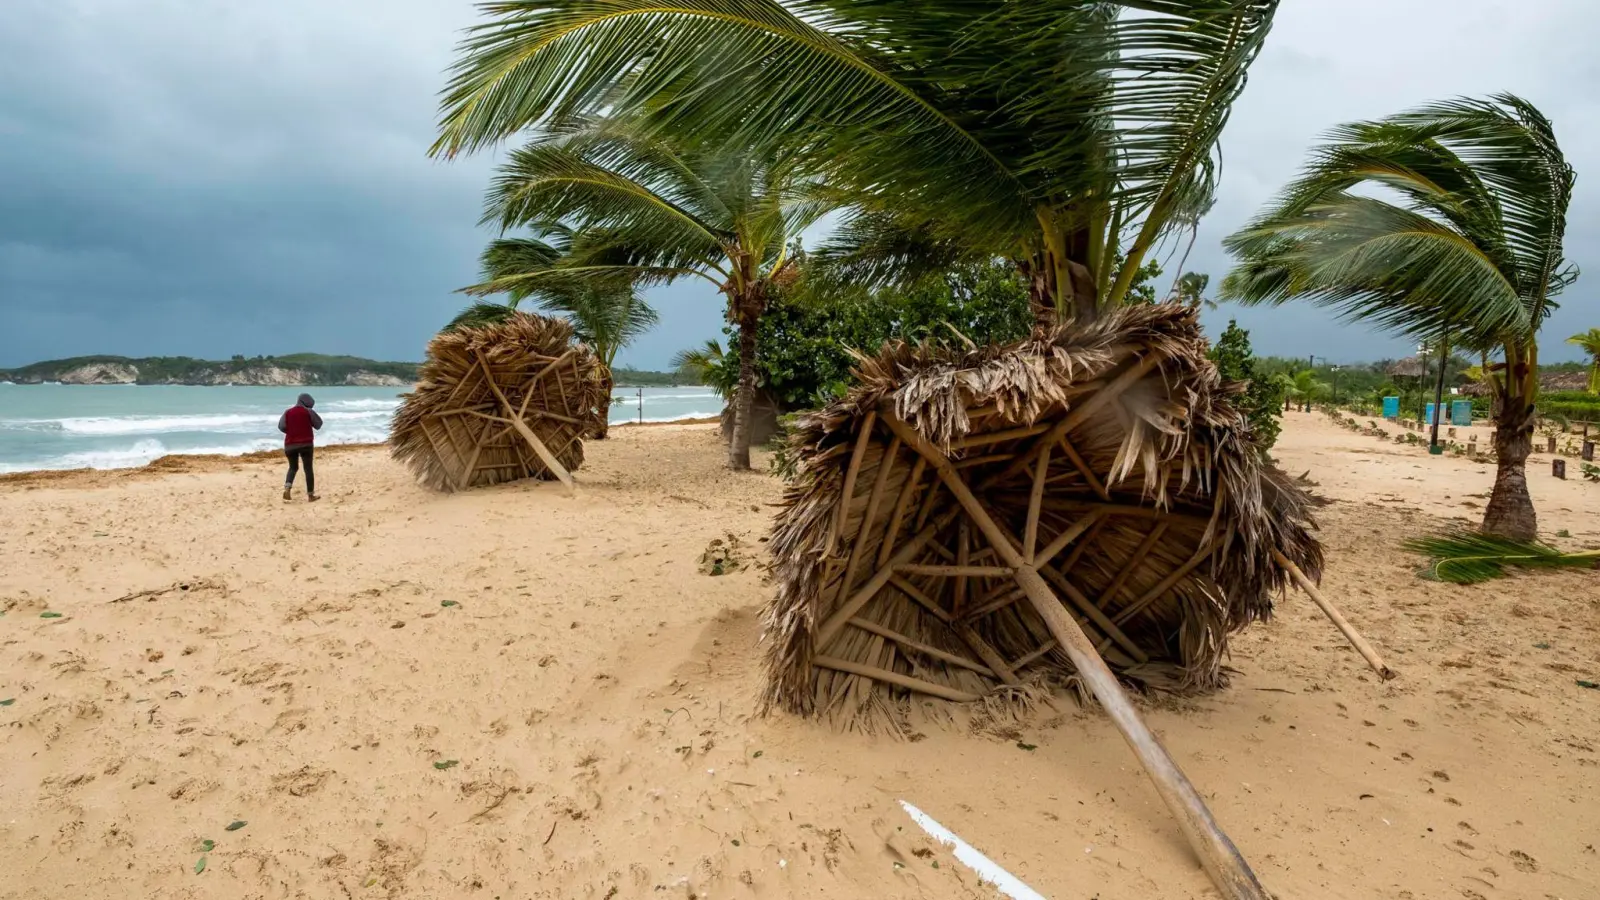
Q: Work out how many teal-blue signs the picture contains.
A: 3